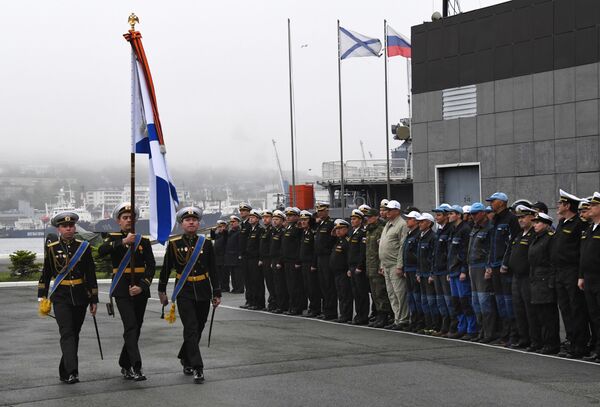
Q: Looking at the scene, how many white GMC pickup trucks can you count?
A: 0